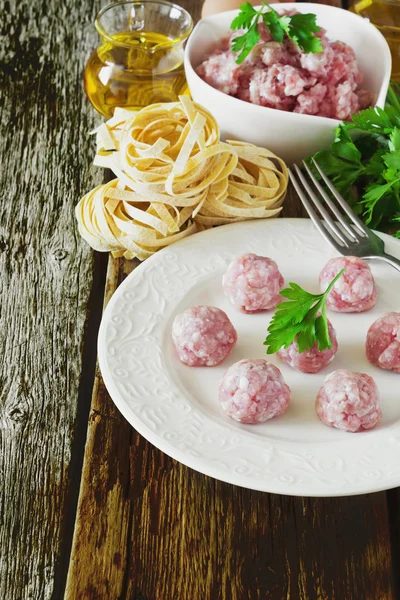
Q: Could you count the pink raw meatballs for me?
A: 7